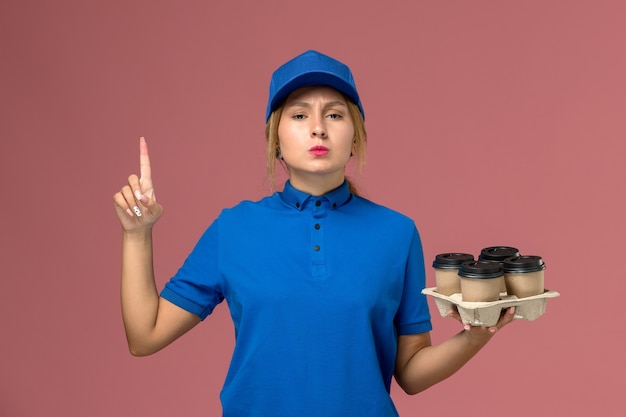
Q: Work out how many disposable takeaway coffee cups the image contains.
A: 4